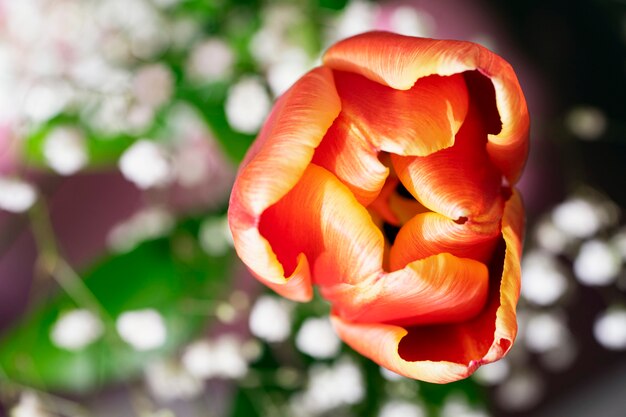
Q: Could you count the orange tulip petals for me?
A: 6